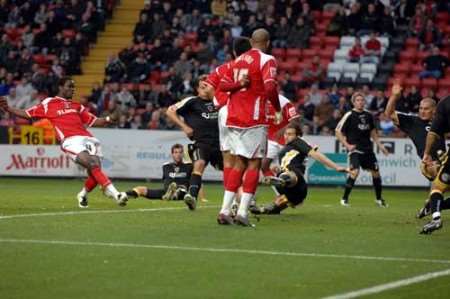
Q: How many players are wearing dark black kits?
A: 6